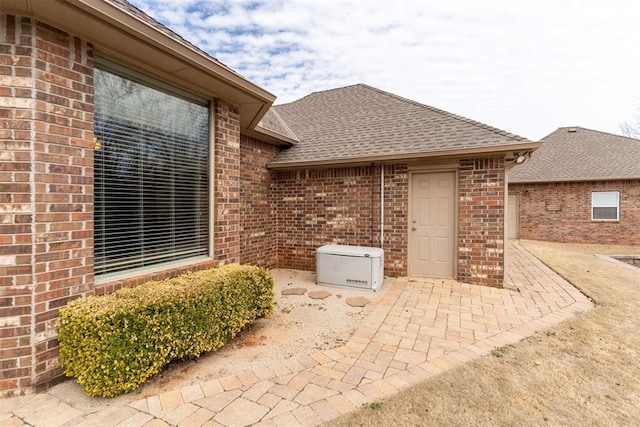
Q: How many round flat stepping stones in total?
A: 3